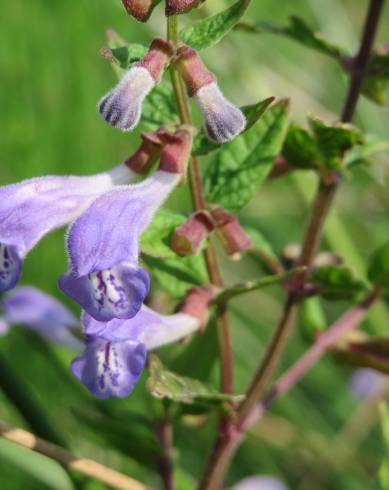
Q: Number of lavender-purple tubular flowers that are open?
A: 3